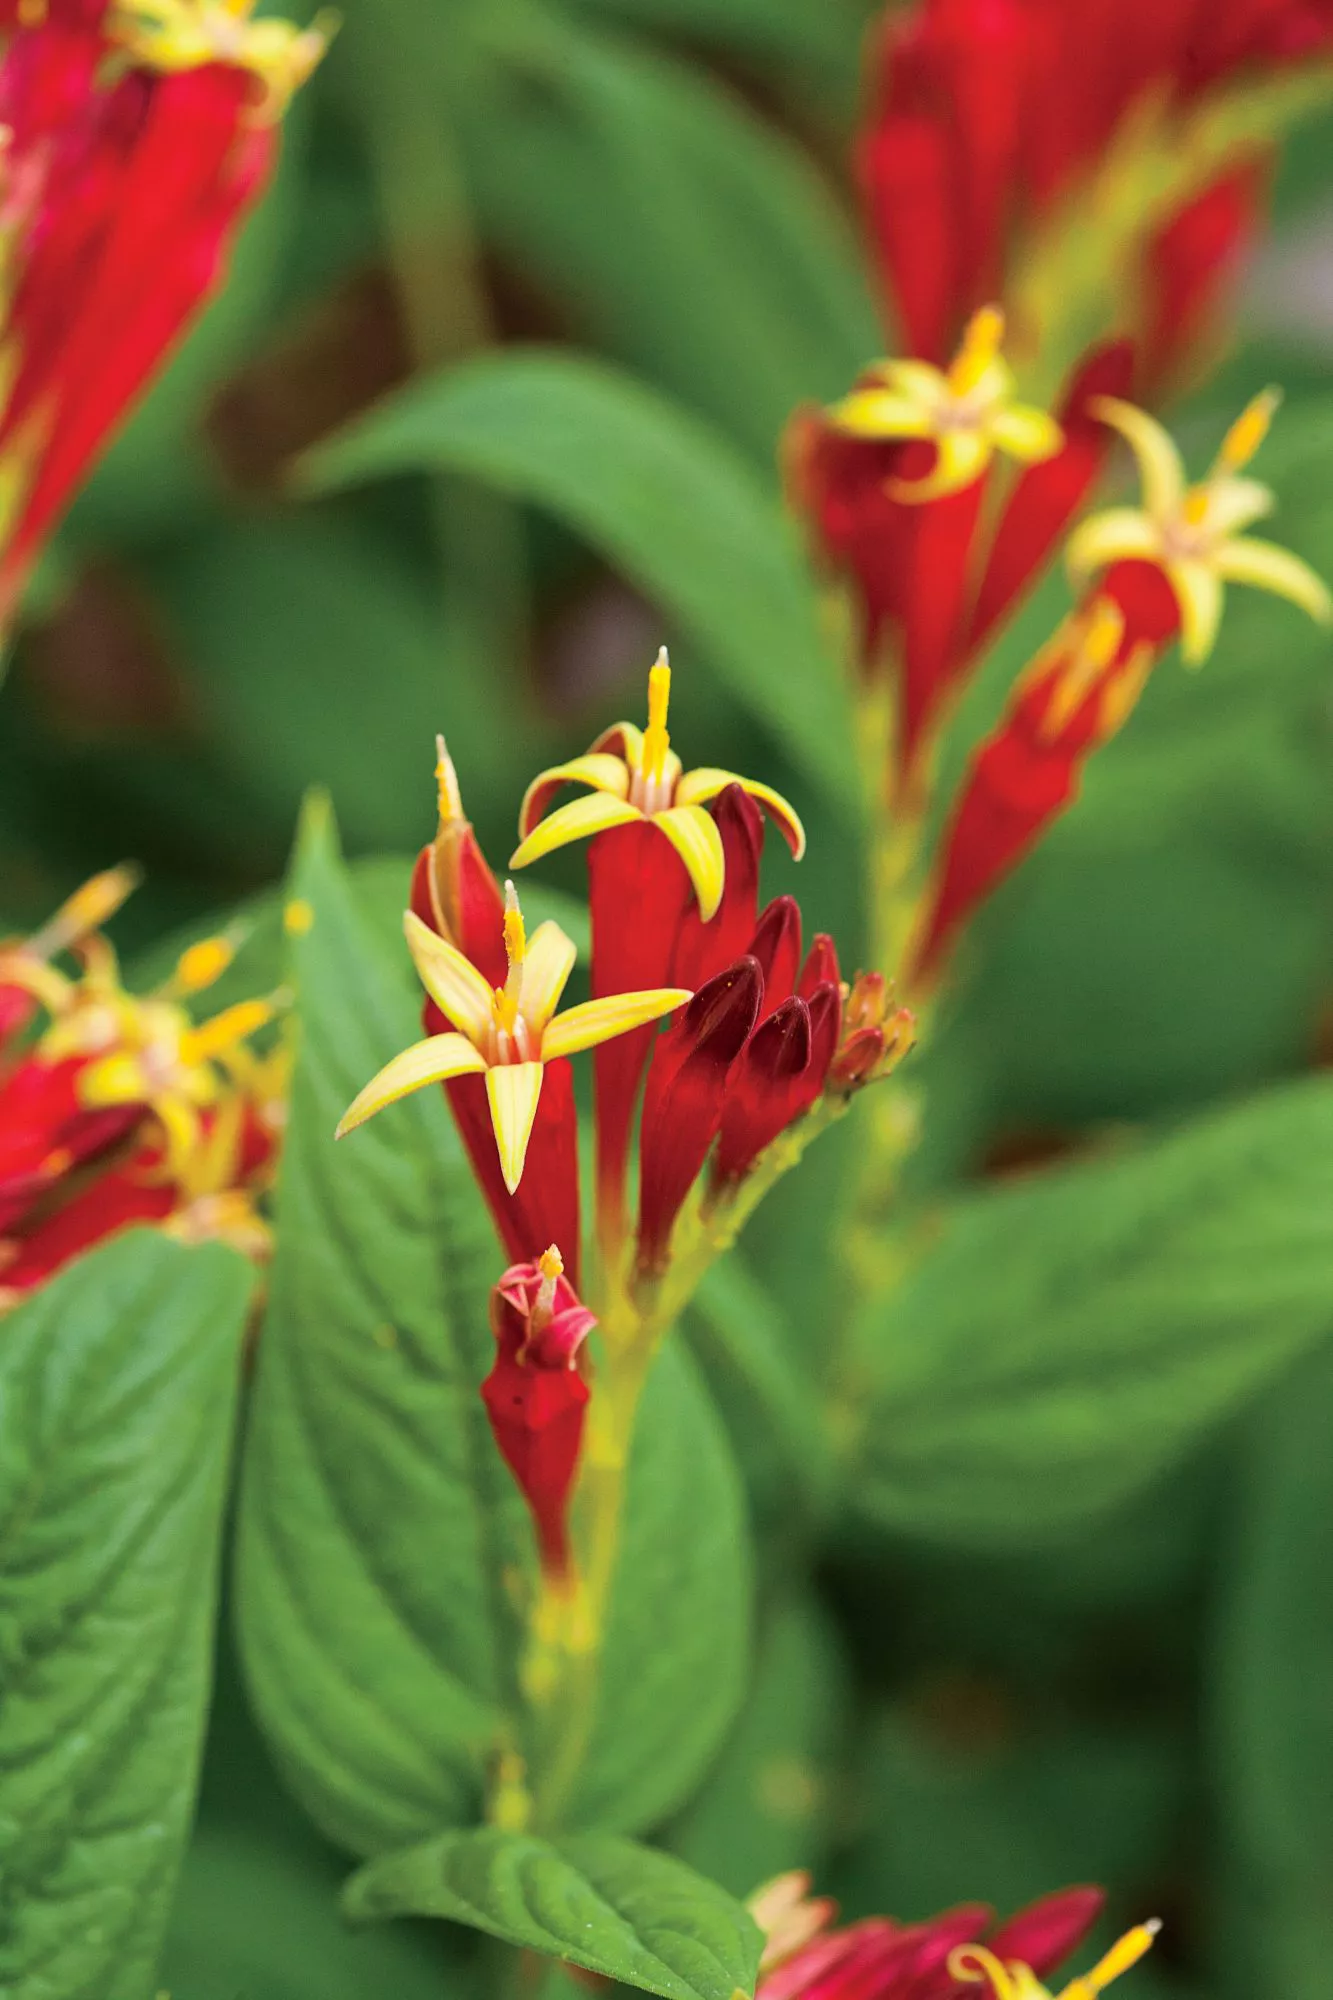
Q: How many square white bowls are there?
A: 0